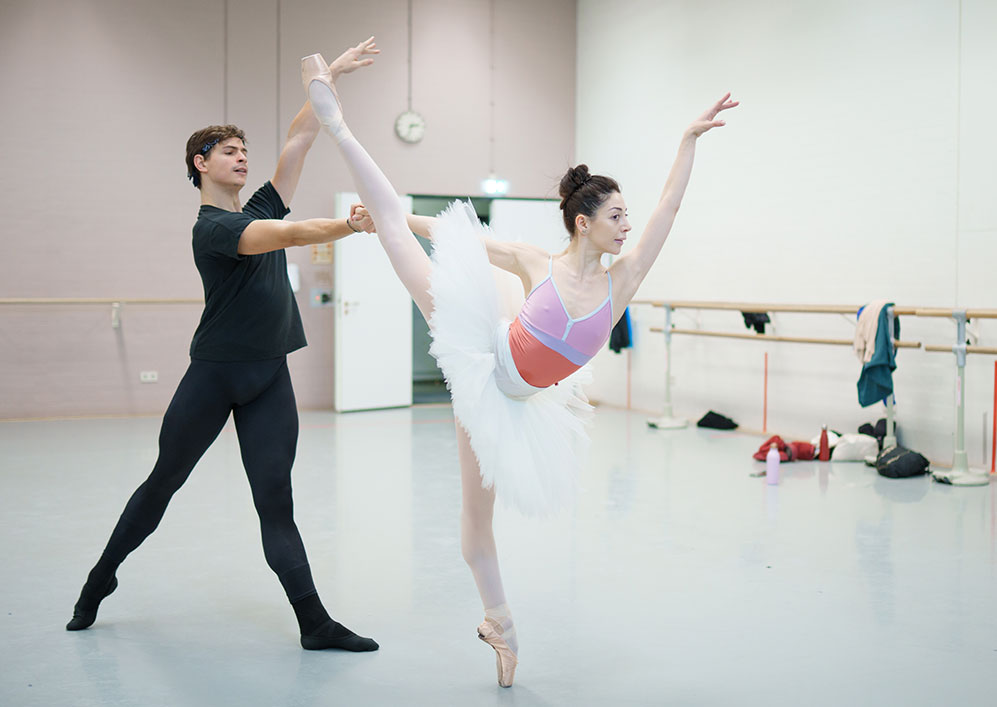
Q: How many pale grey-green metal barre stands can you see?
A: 3